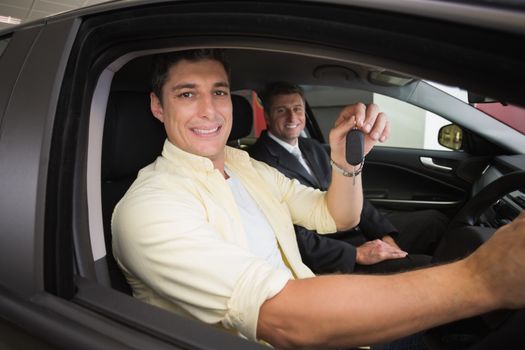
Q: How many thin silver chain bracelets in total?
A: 1